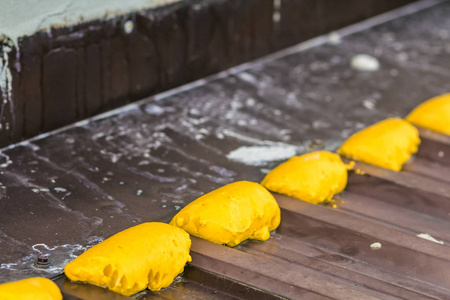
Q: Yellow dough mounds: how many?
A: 6